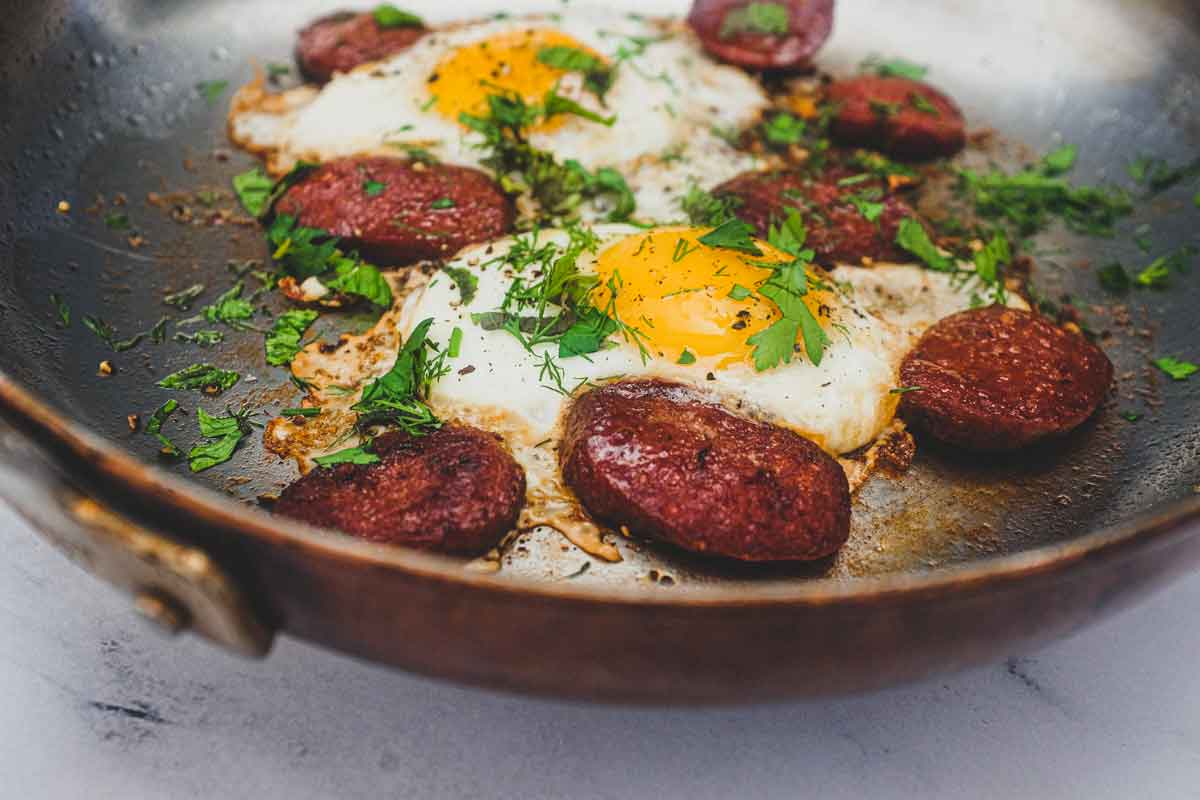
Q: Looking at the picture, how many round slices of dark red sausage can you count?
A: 8